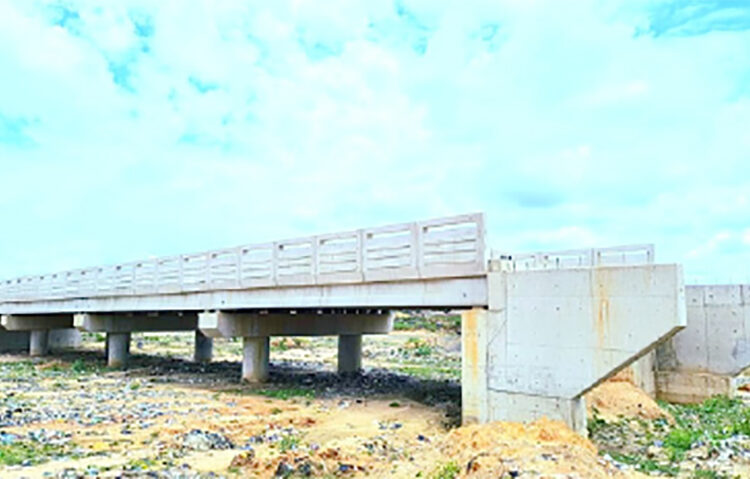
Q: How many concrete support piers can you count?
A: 5